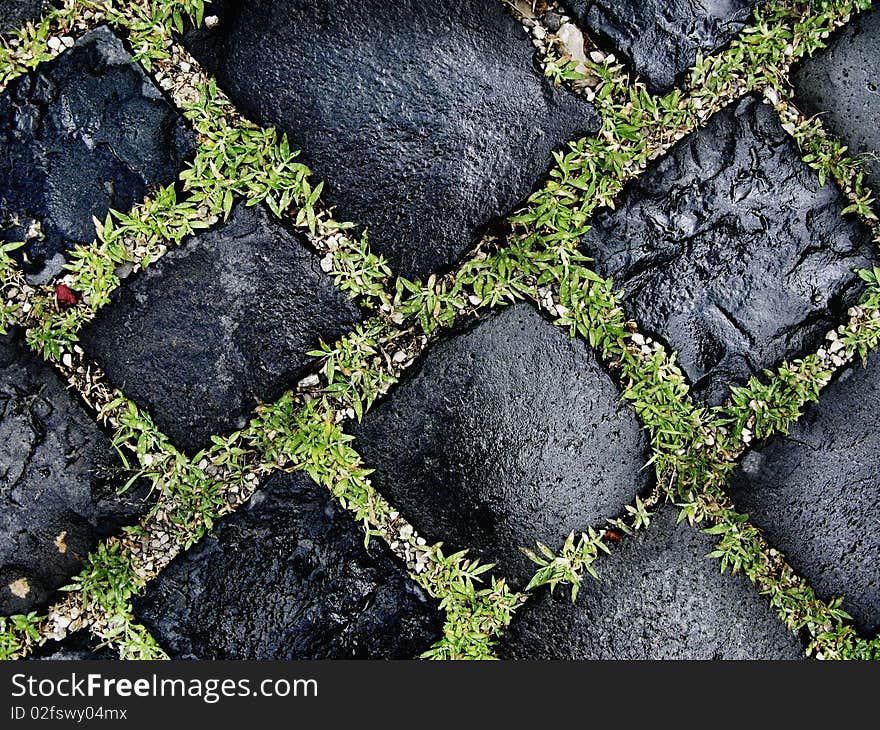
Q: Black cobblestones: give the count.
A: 13